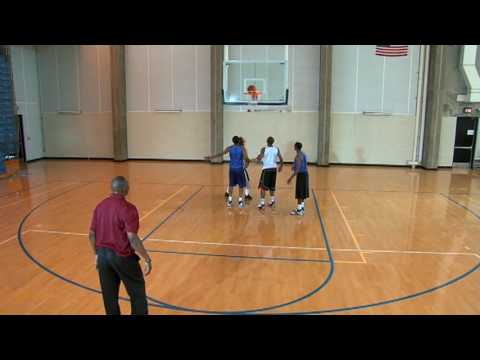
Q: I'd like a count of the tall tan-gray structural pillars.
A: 4